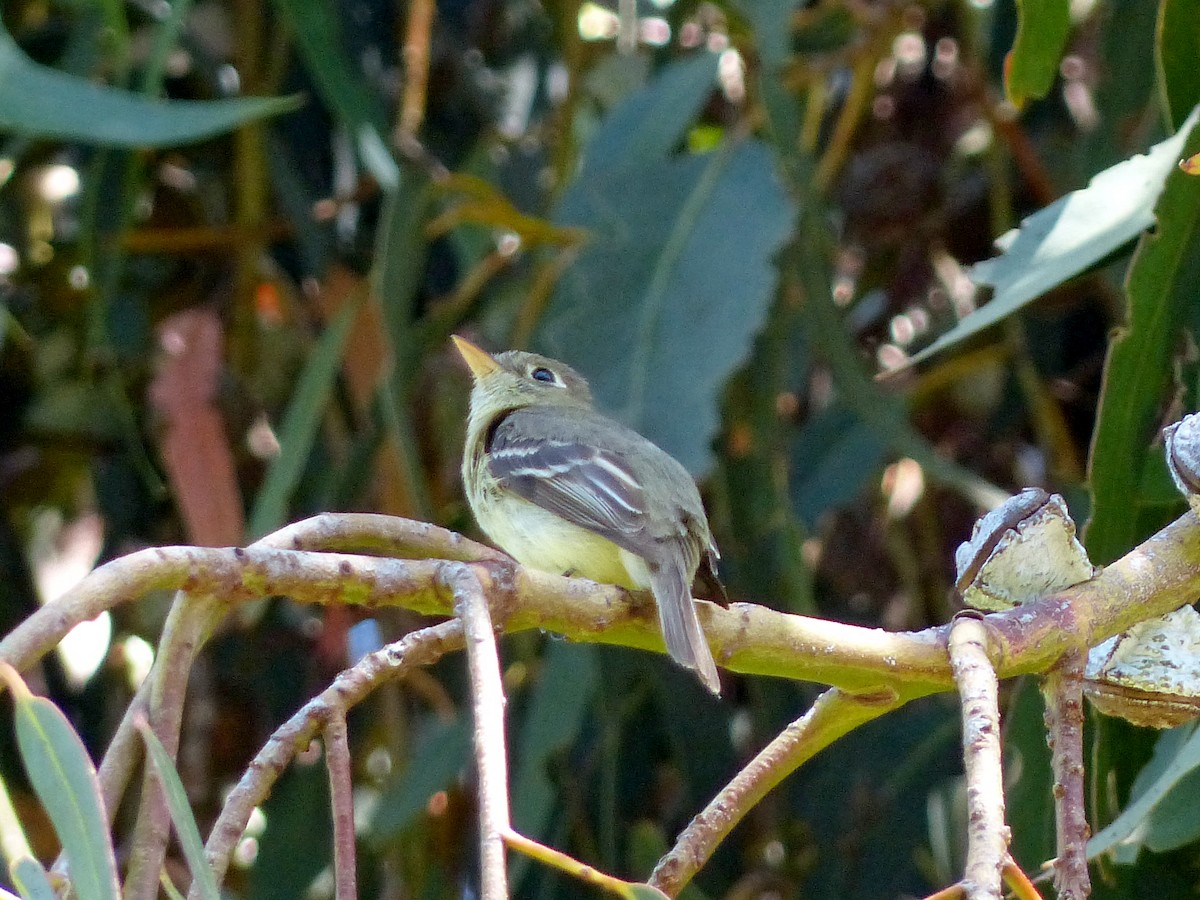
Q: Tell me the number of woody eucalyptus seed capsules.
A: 3